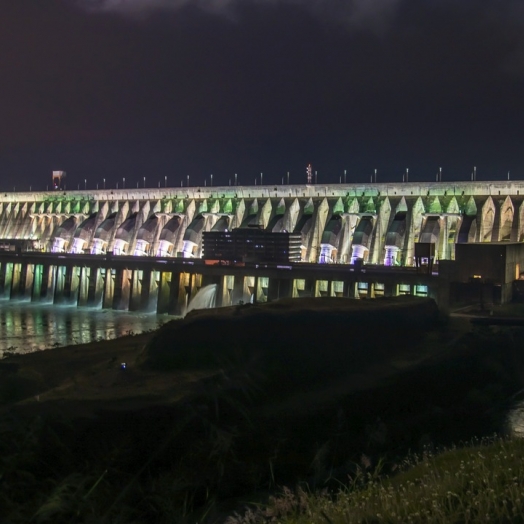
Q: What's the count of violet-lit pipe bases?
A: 10